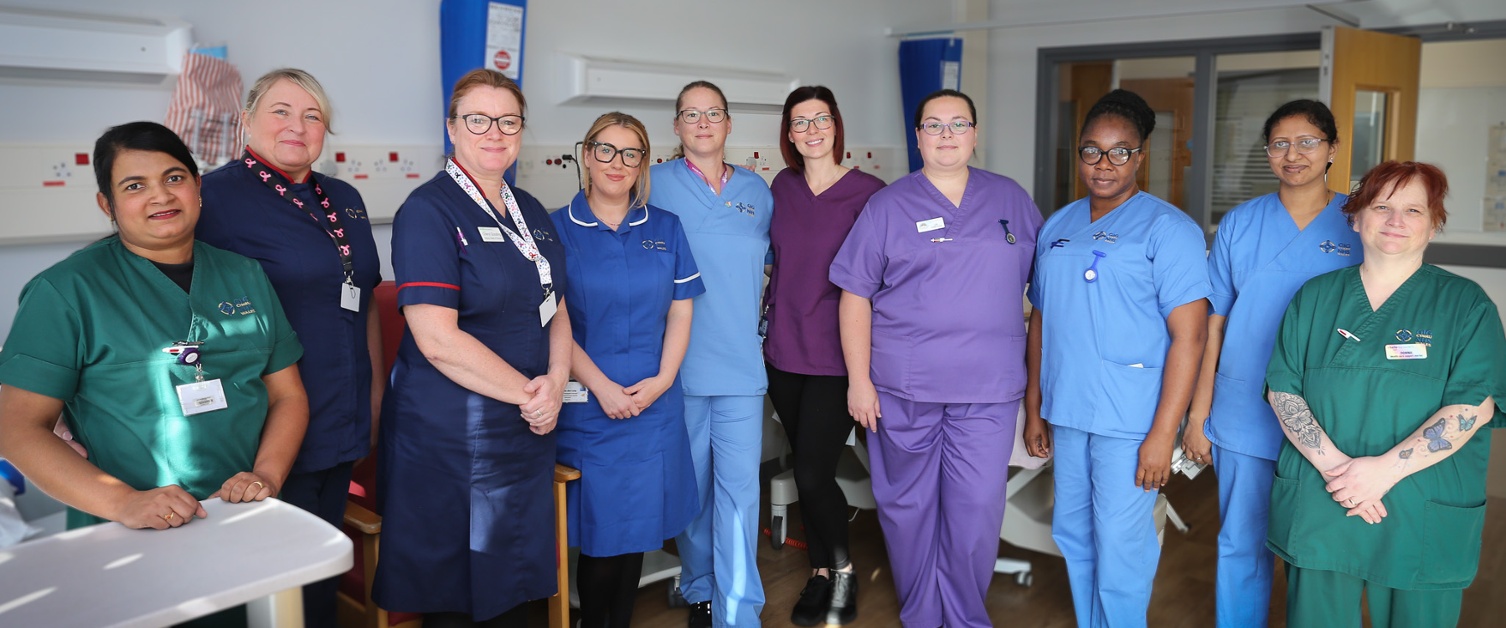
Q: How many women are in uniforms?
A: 10